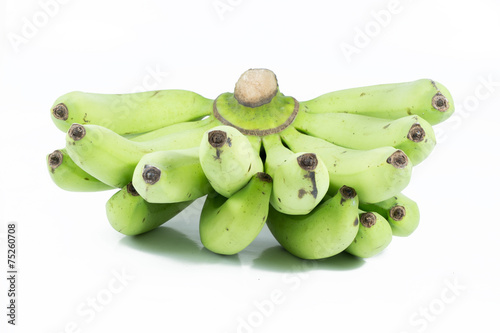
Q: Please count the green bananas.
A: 14